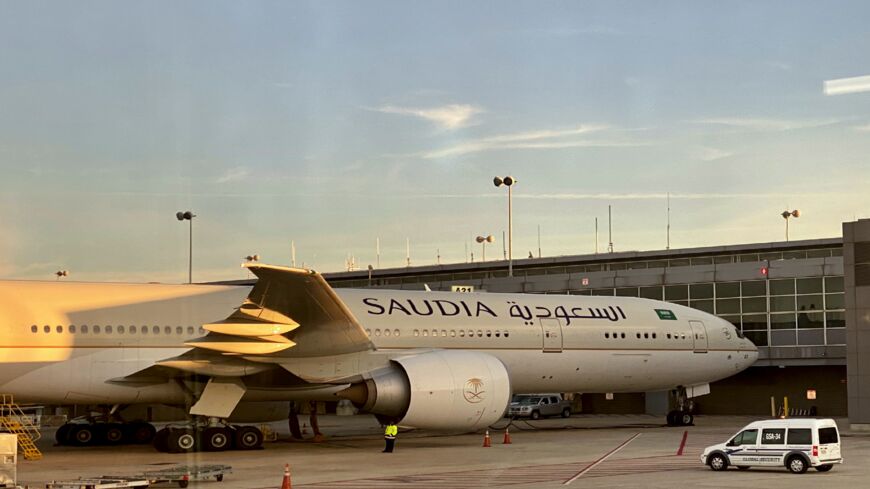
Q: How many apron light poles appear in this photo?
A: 6